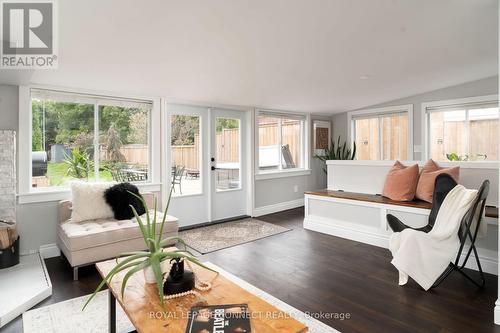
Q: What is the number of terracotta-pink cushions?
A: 2